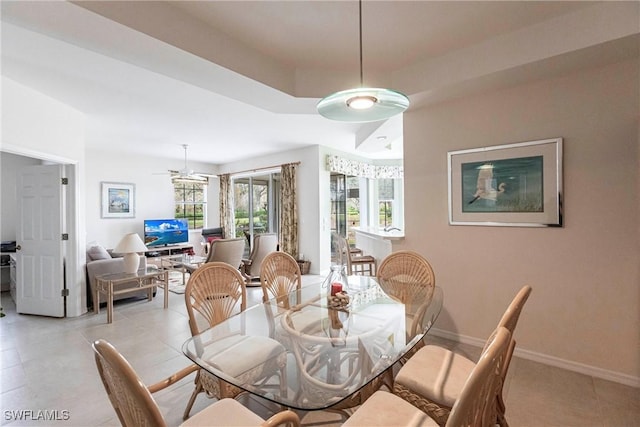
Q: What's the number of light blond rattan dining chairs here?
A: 6